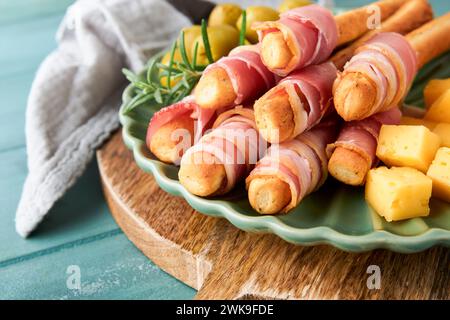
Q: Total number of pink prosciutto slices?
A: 8